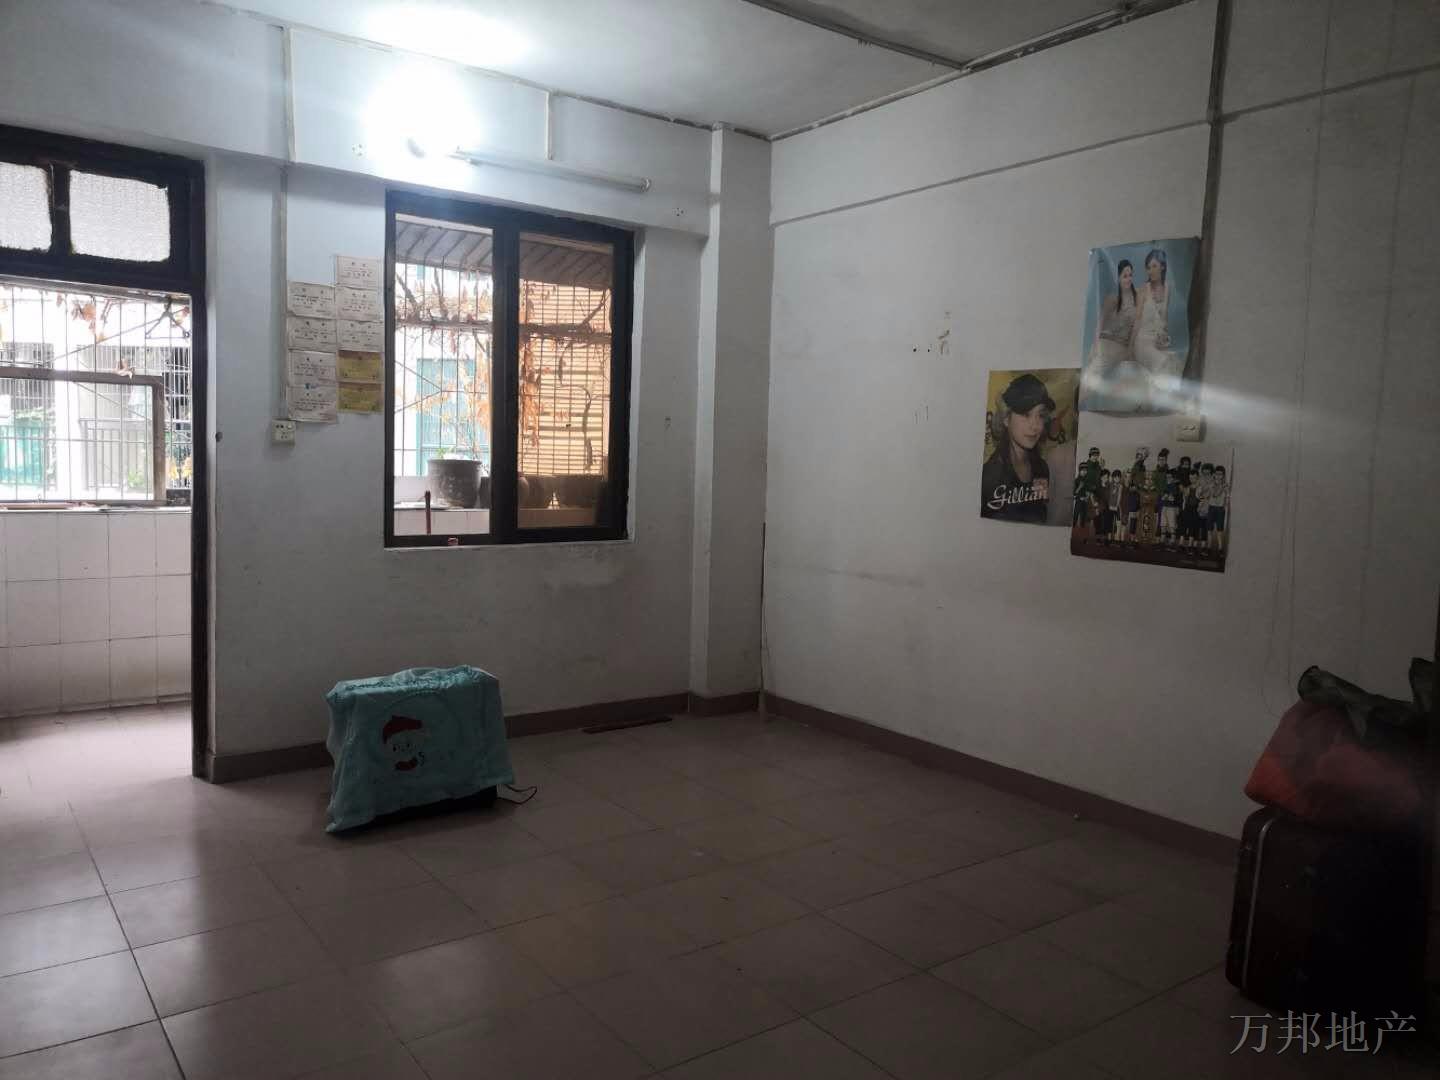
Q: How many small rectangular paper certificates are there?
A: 9